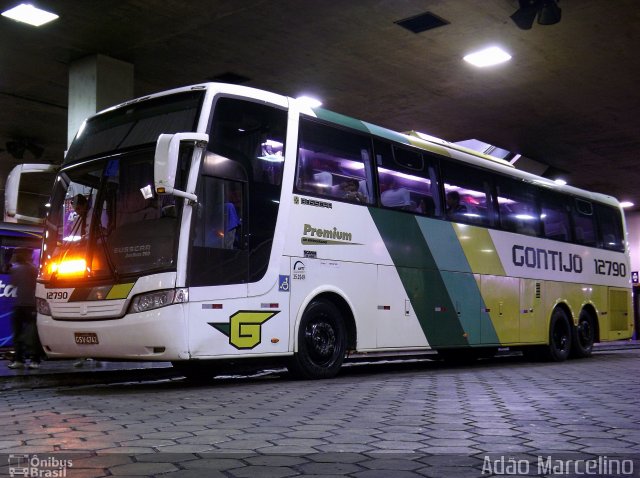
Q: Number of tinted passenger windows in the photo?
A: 7